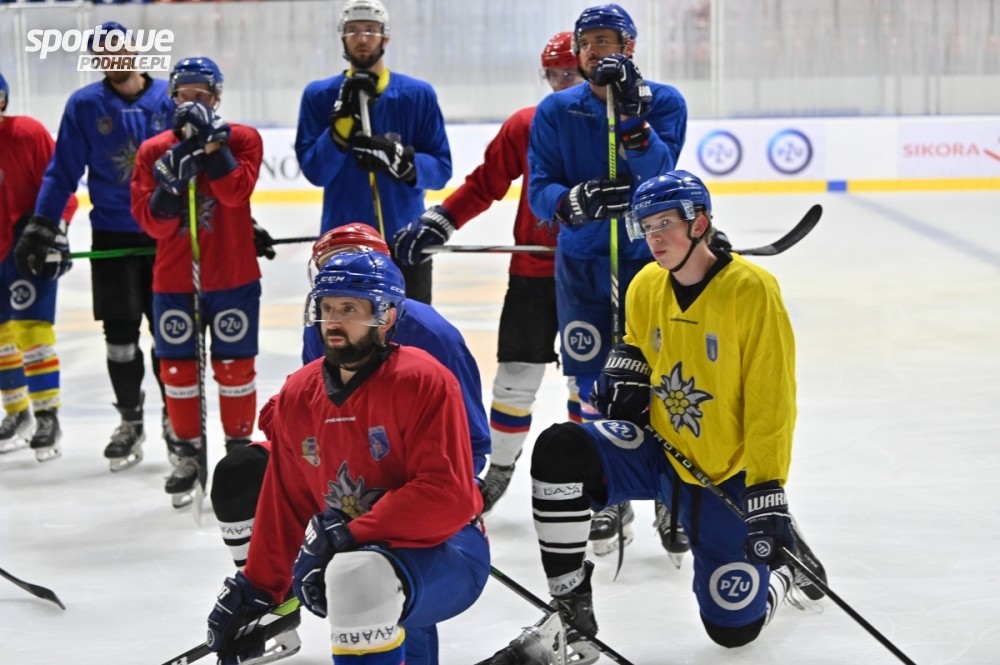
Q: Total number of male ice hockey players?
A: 9